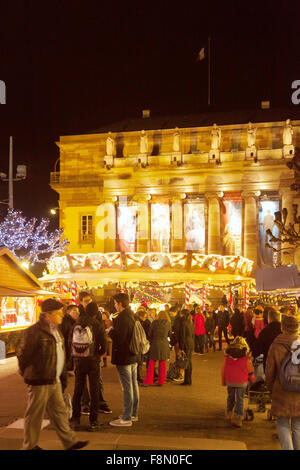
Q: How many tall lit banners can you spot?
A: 5